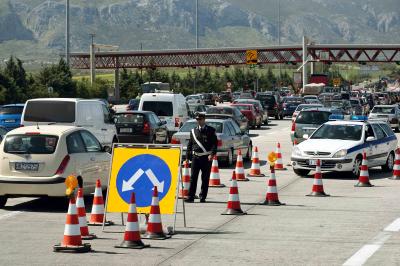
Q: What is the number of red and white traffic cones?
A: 15